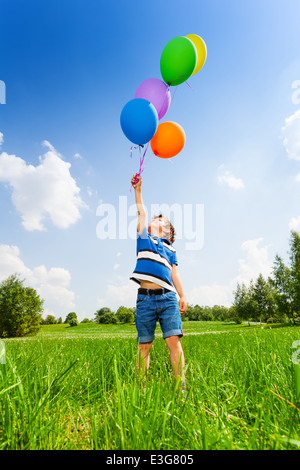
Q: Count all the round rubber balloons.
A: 5